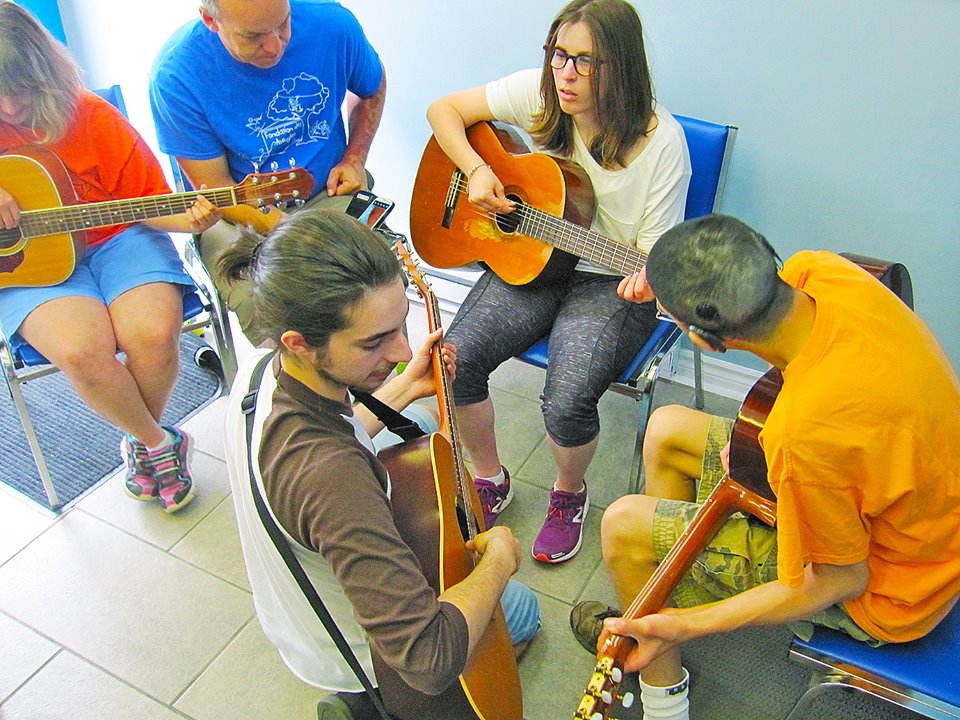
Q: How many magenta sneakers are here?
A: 2